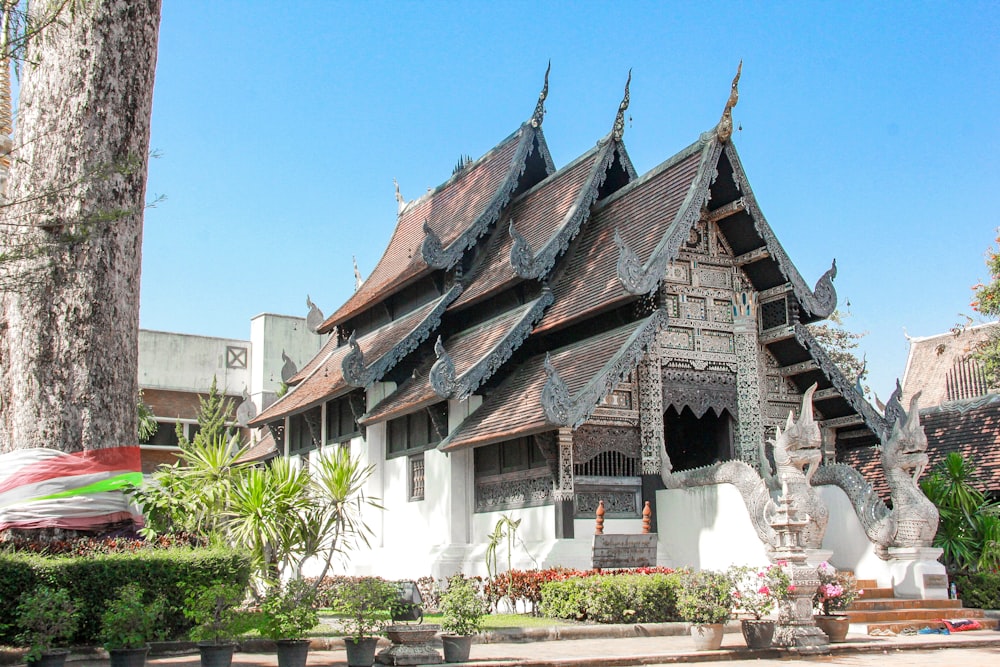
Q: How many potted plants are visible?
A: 9